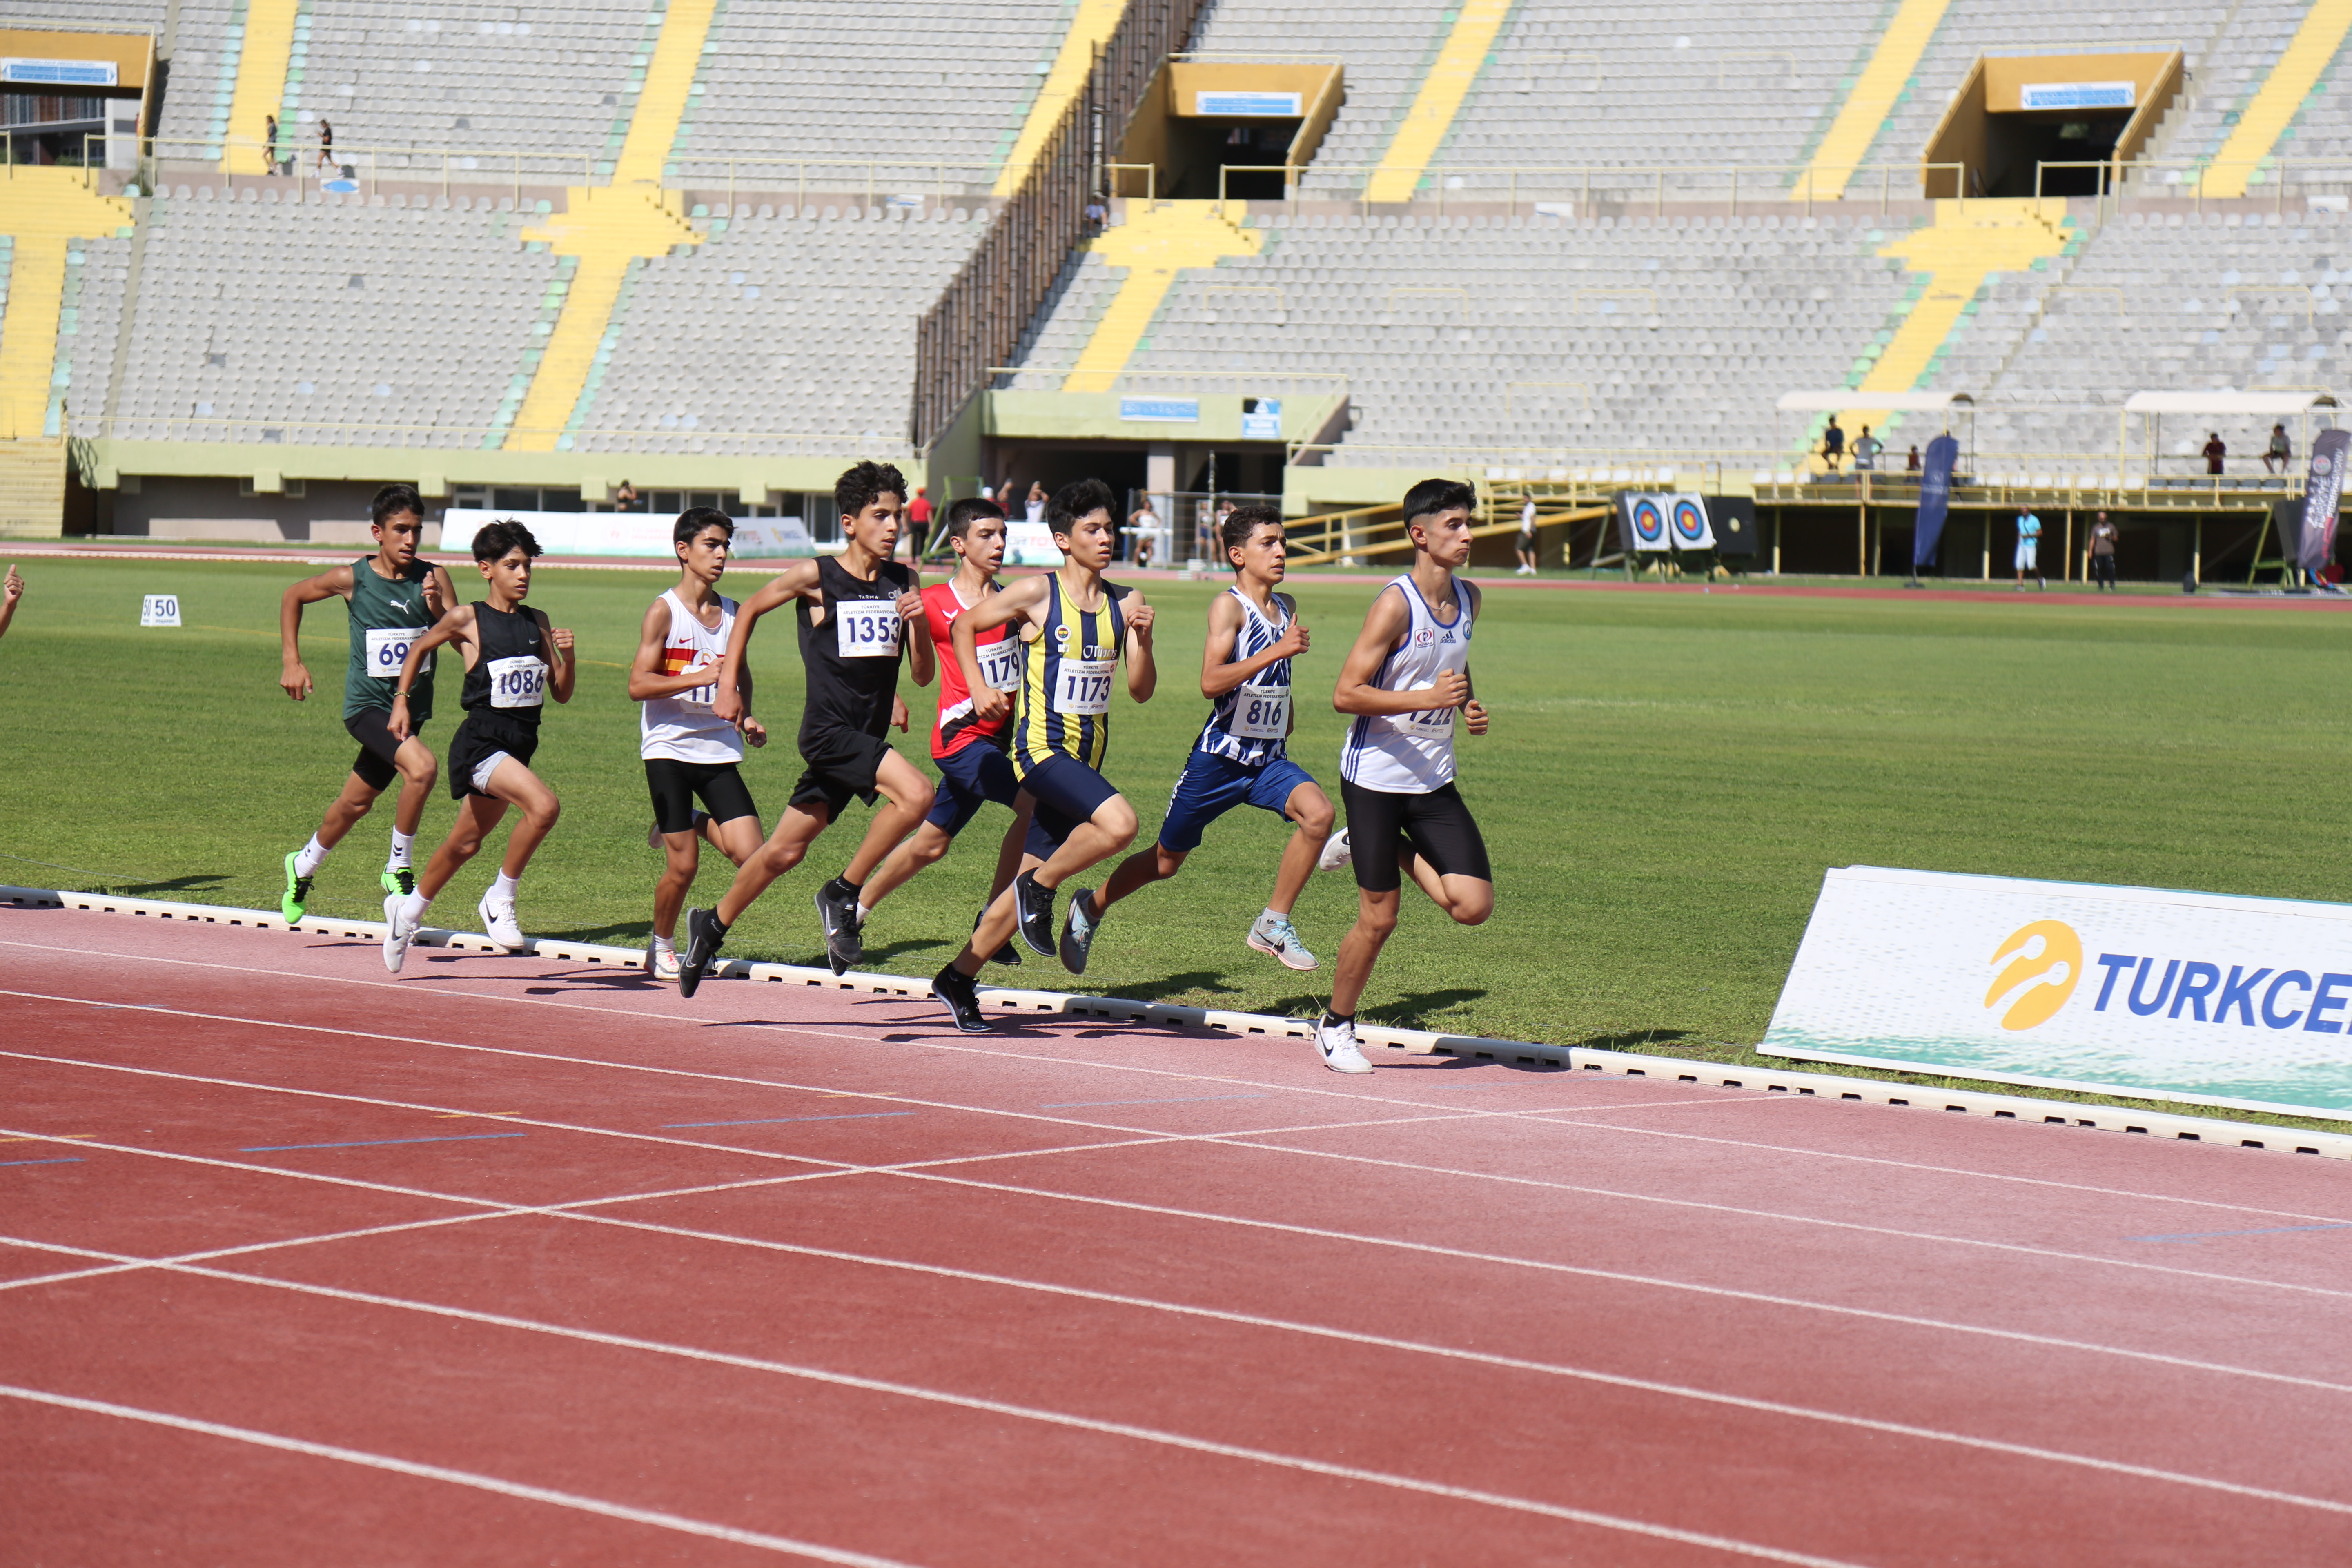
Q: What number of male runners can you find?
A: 8